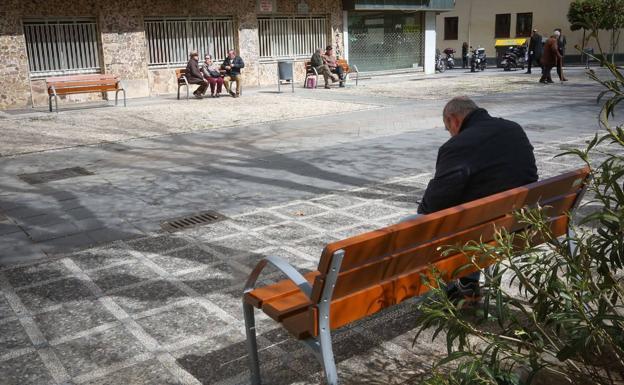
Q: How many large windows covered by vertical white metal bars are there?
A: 3